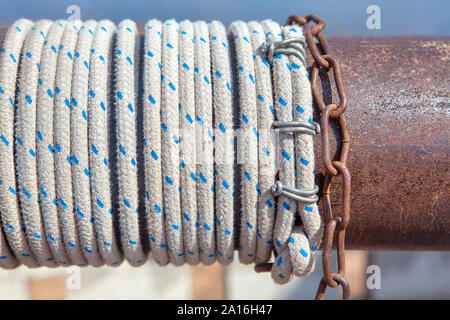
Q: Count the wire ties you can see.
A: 3